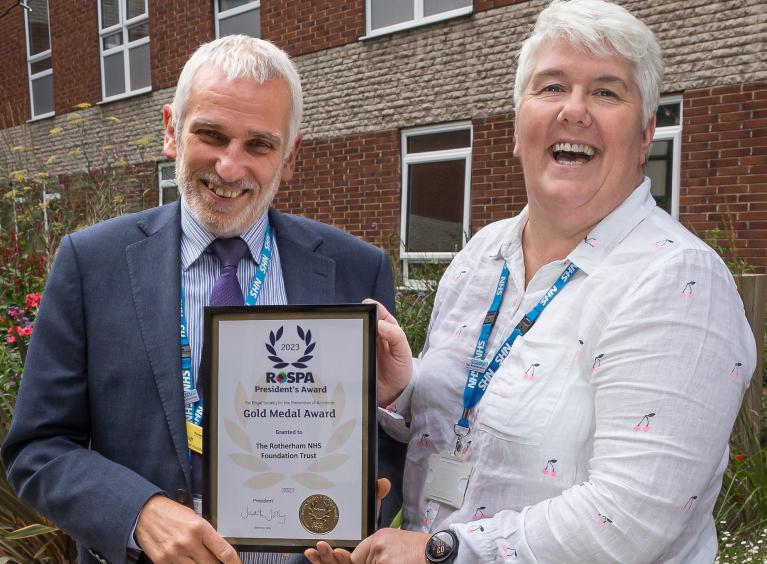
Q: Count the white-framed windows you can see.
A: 7